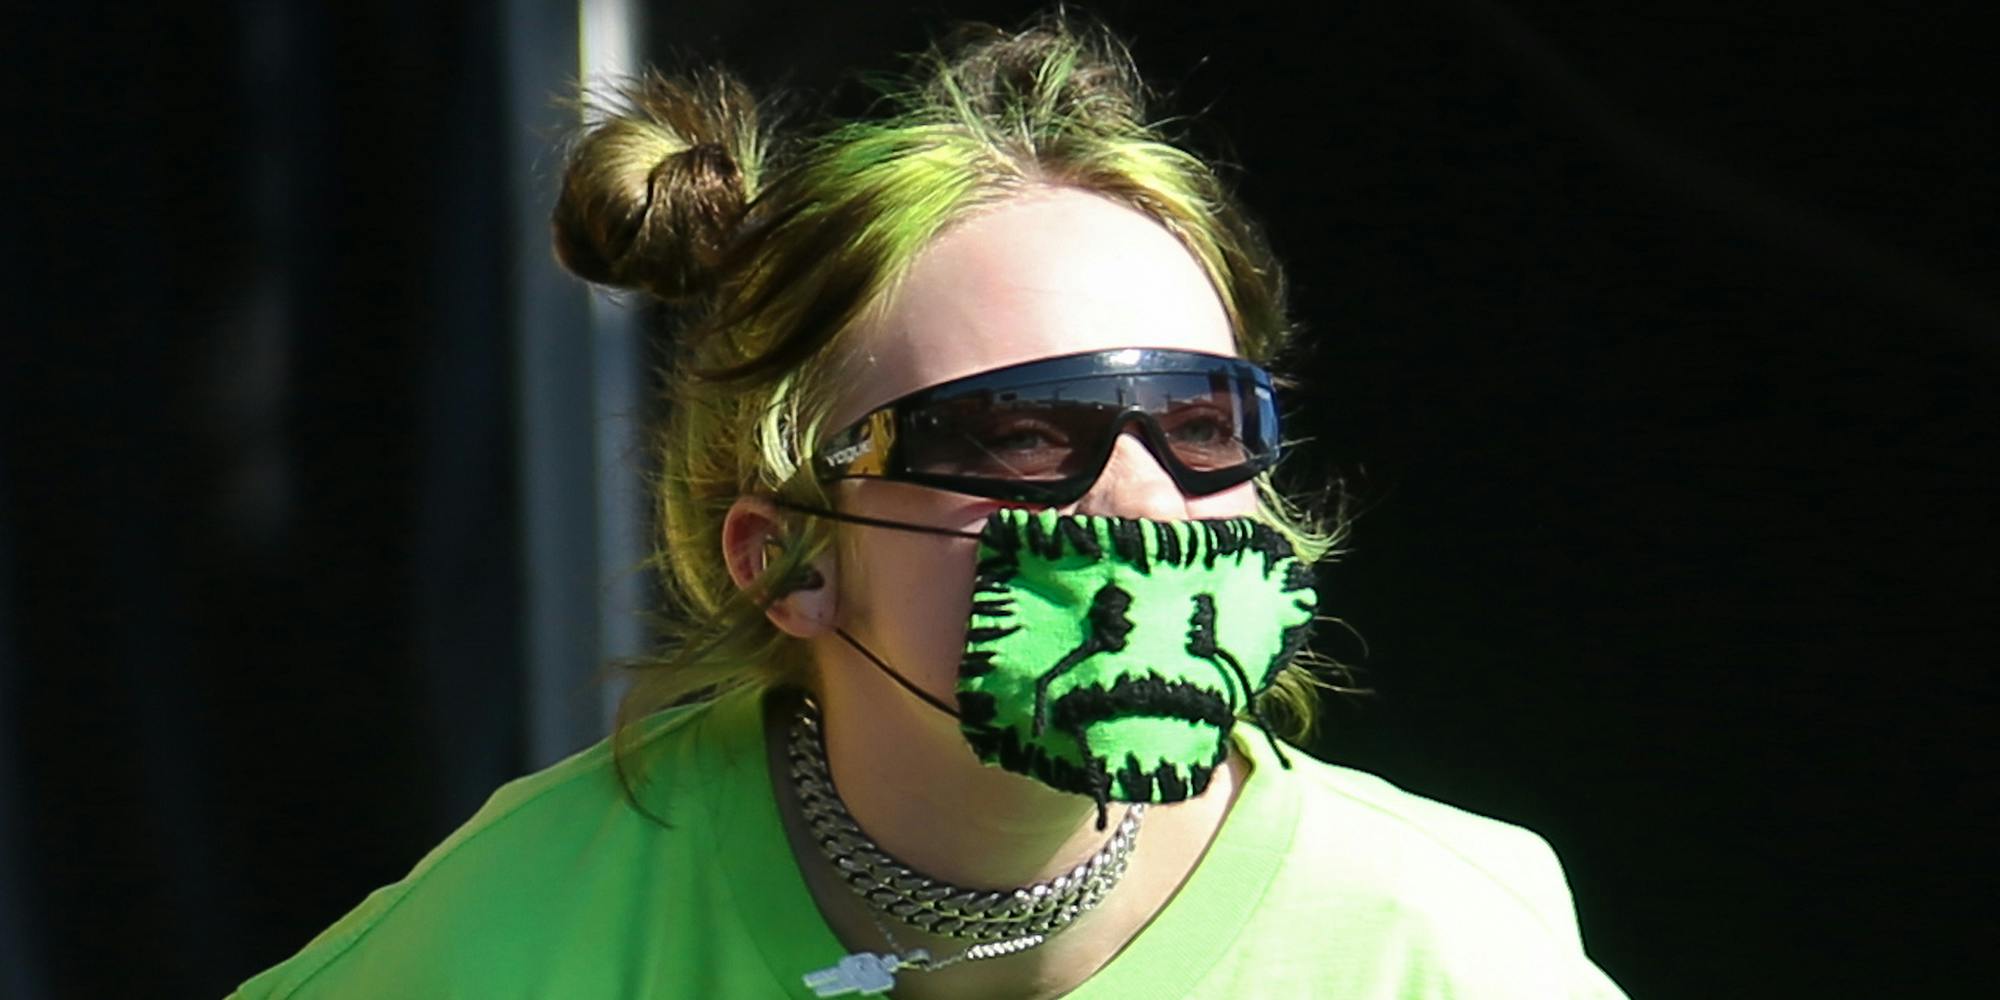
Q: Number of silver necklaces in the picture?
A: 3